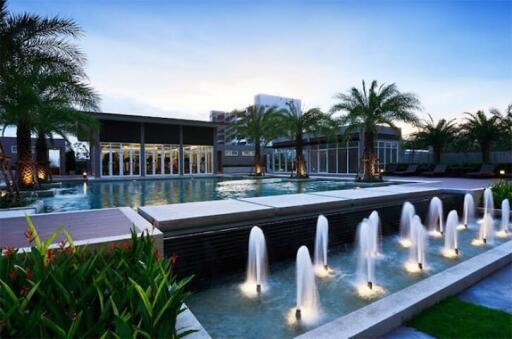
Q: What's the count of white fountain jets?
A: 13